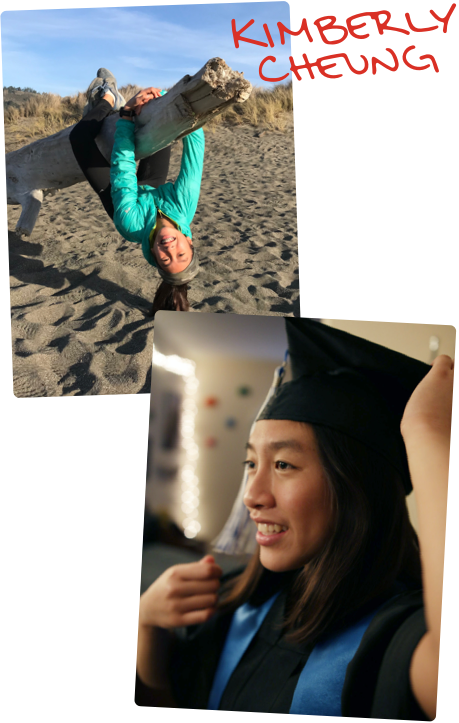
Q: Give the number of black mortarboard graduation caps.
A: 1